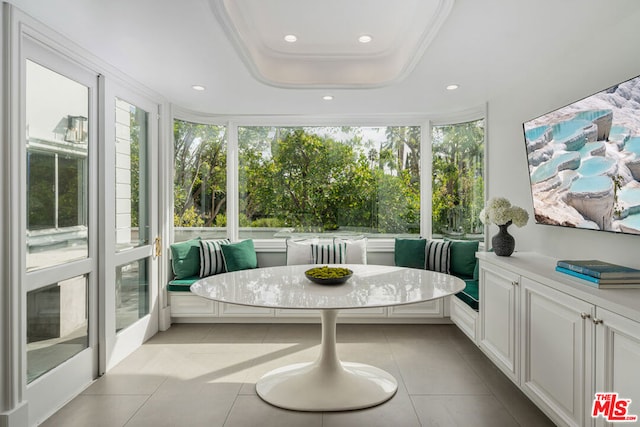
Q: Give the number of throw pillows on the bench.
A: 9